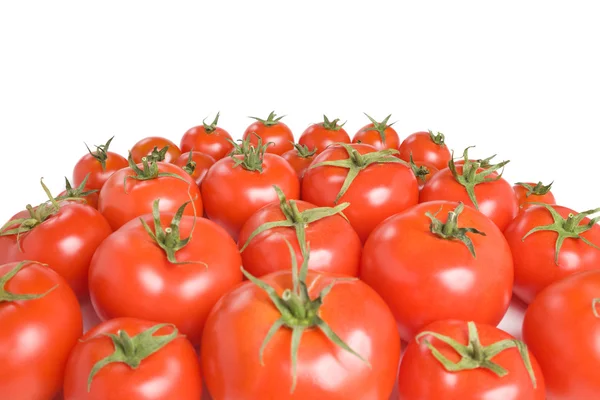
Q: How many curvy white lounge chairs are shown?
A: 0